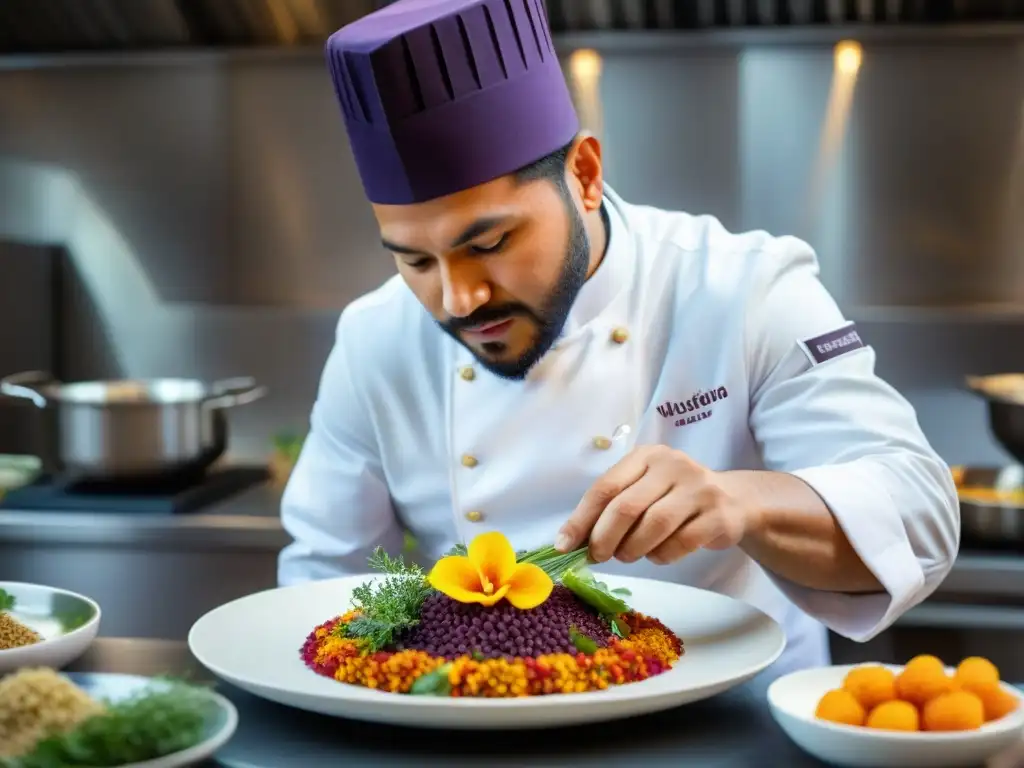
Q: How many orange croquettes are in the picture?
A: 7